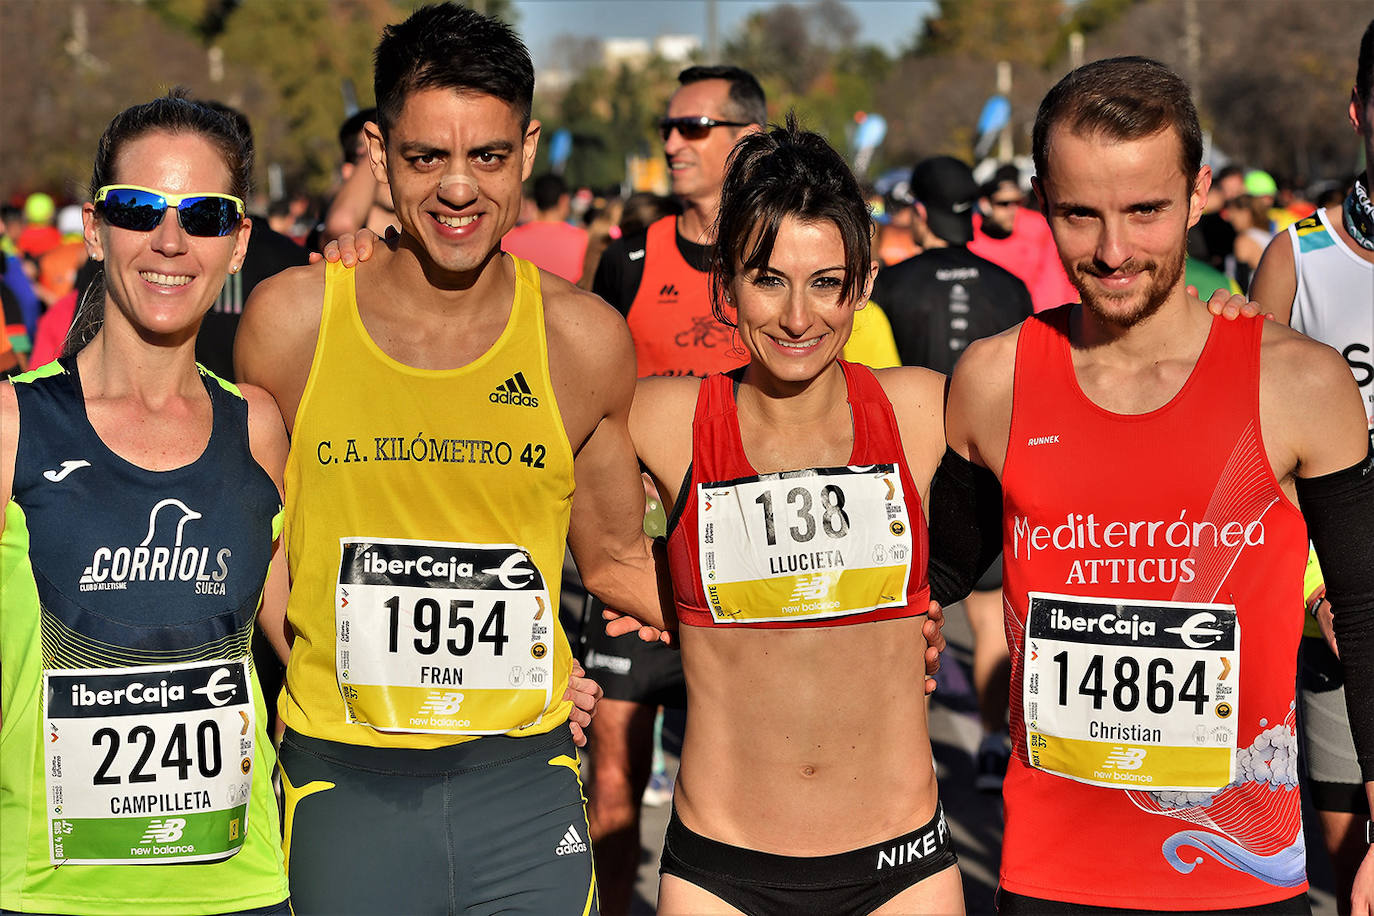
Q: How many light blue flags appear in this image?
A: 3